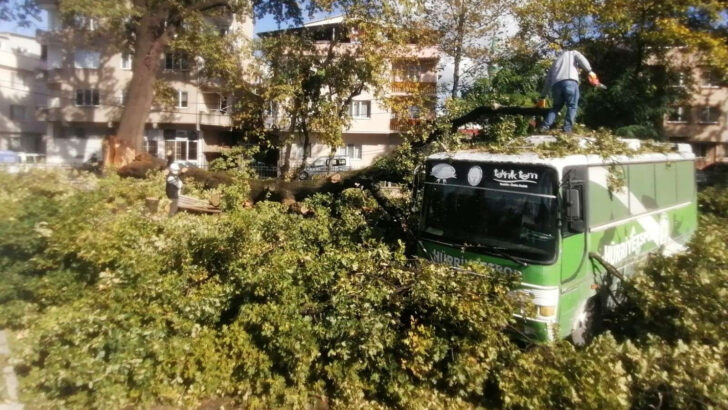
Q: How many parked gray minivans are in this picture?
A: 1